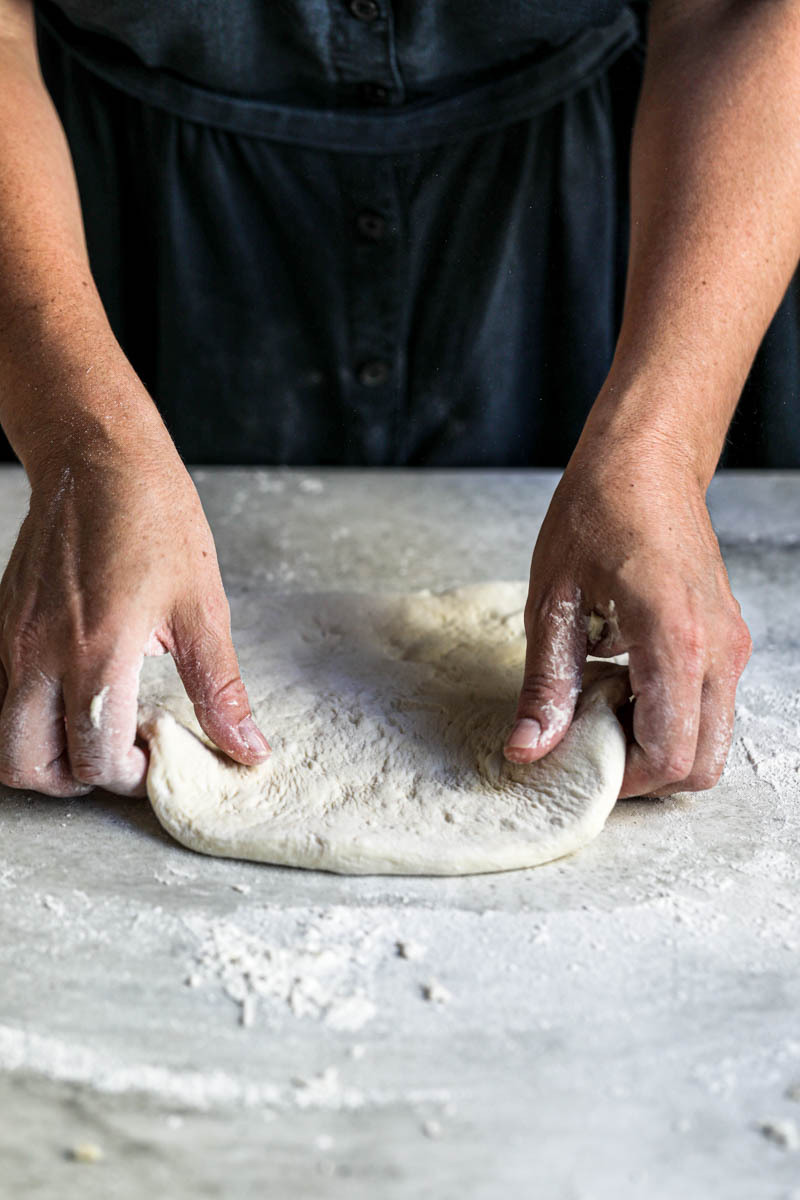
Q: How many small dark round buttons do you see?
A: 4